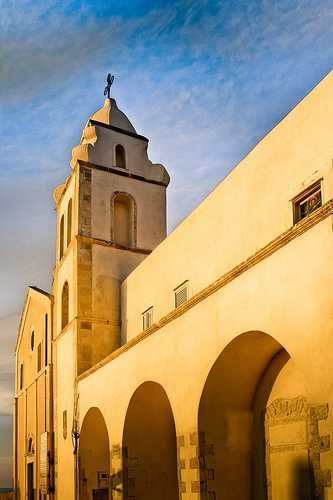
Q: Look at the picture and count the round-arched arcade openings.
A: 3